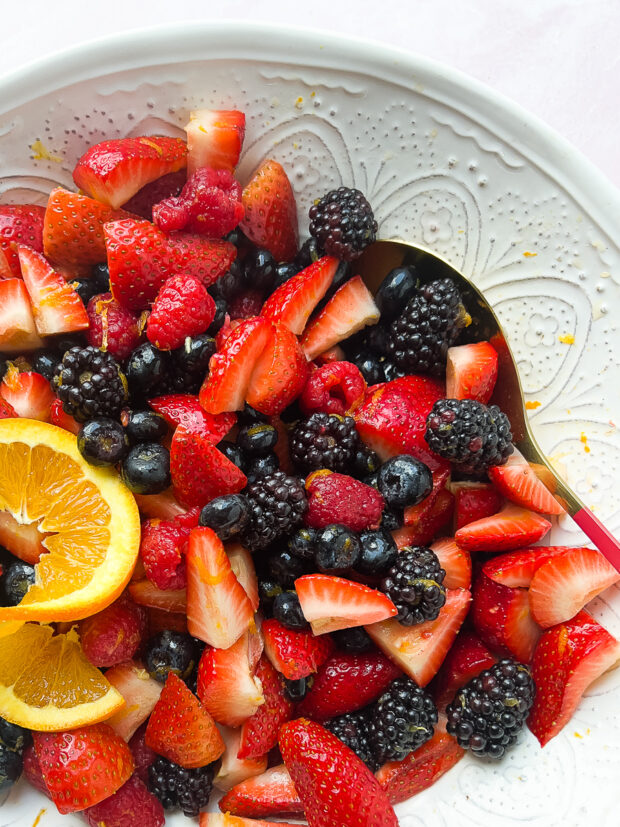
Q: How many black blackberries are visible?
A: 11